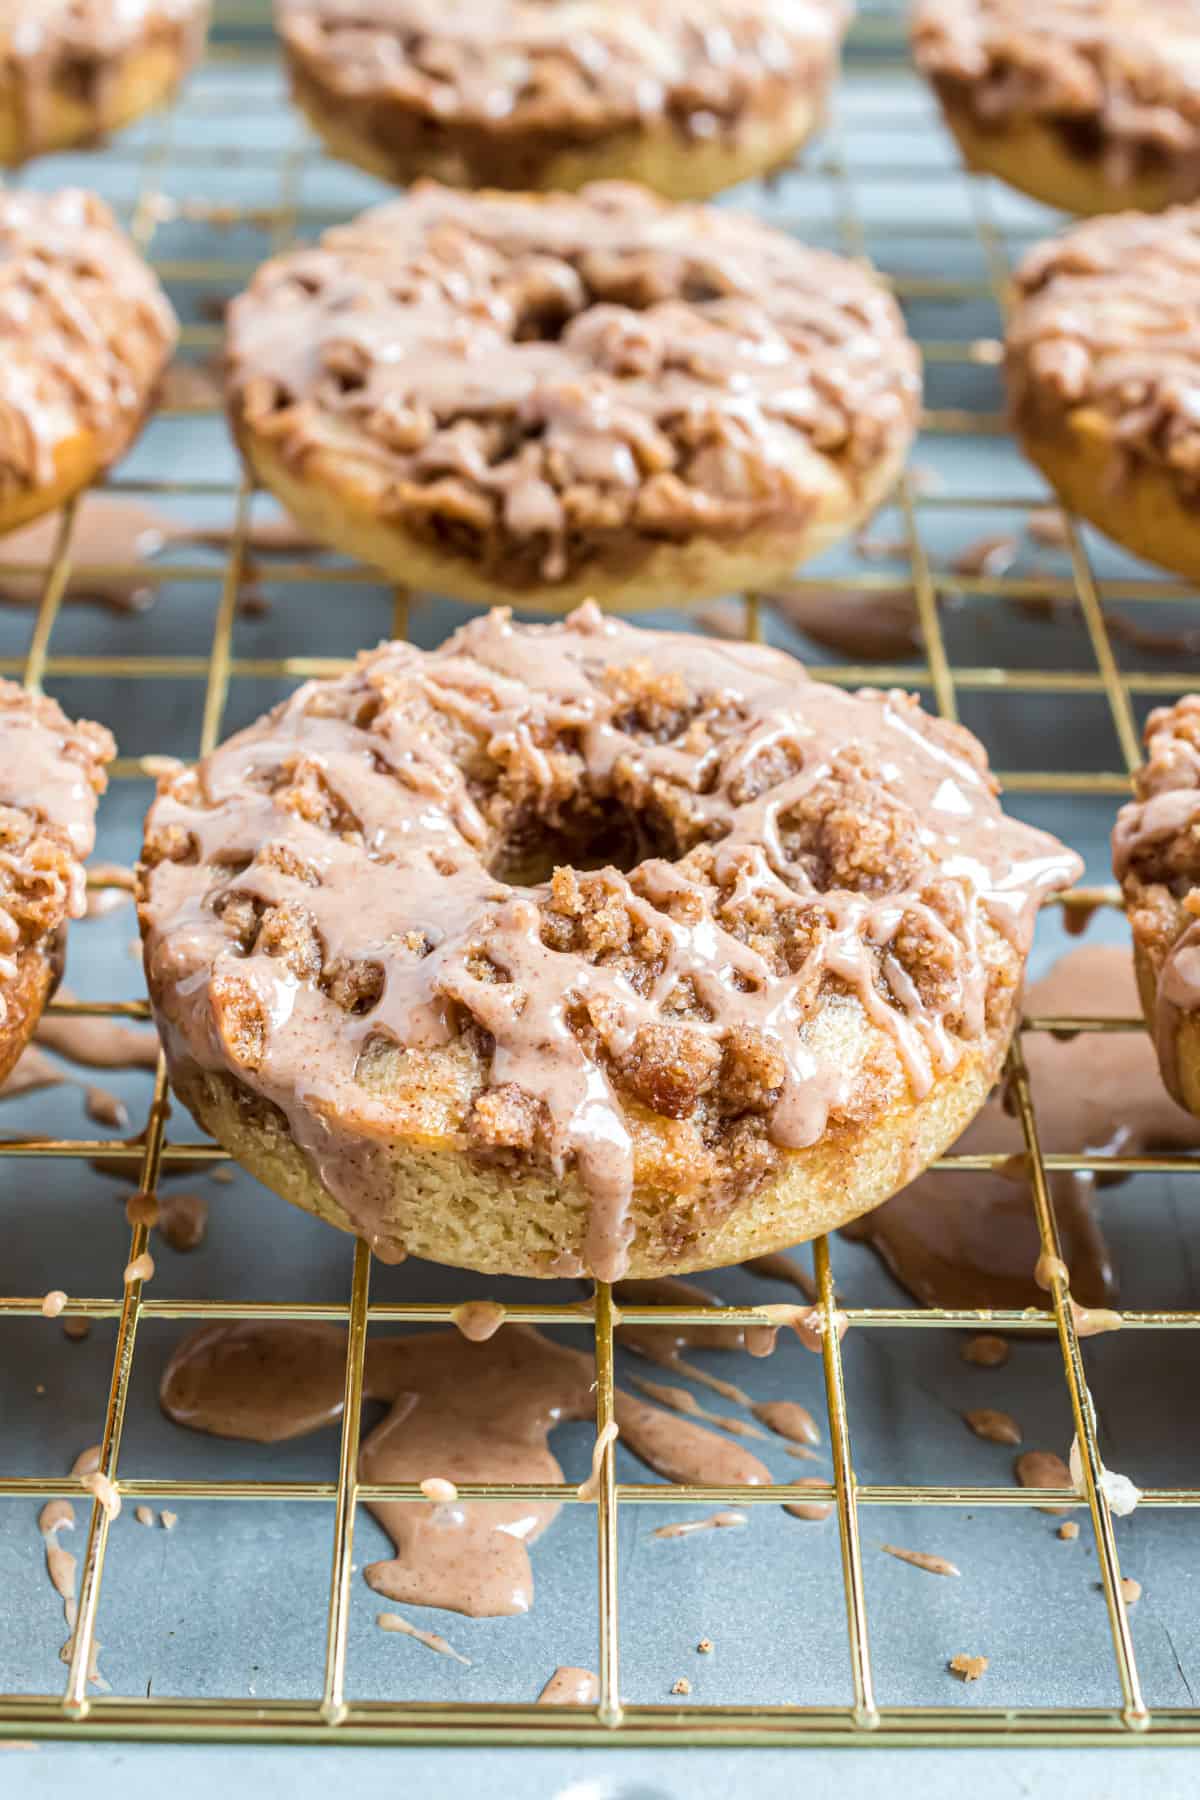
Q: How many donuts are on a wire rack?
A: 9